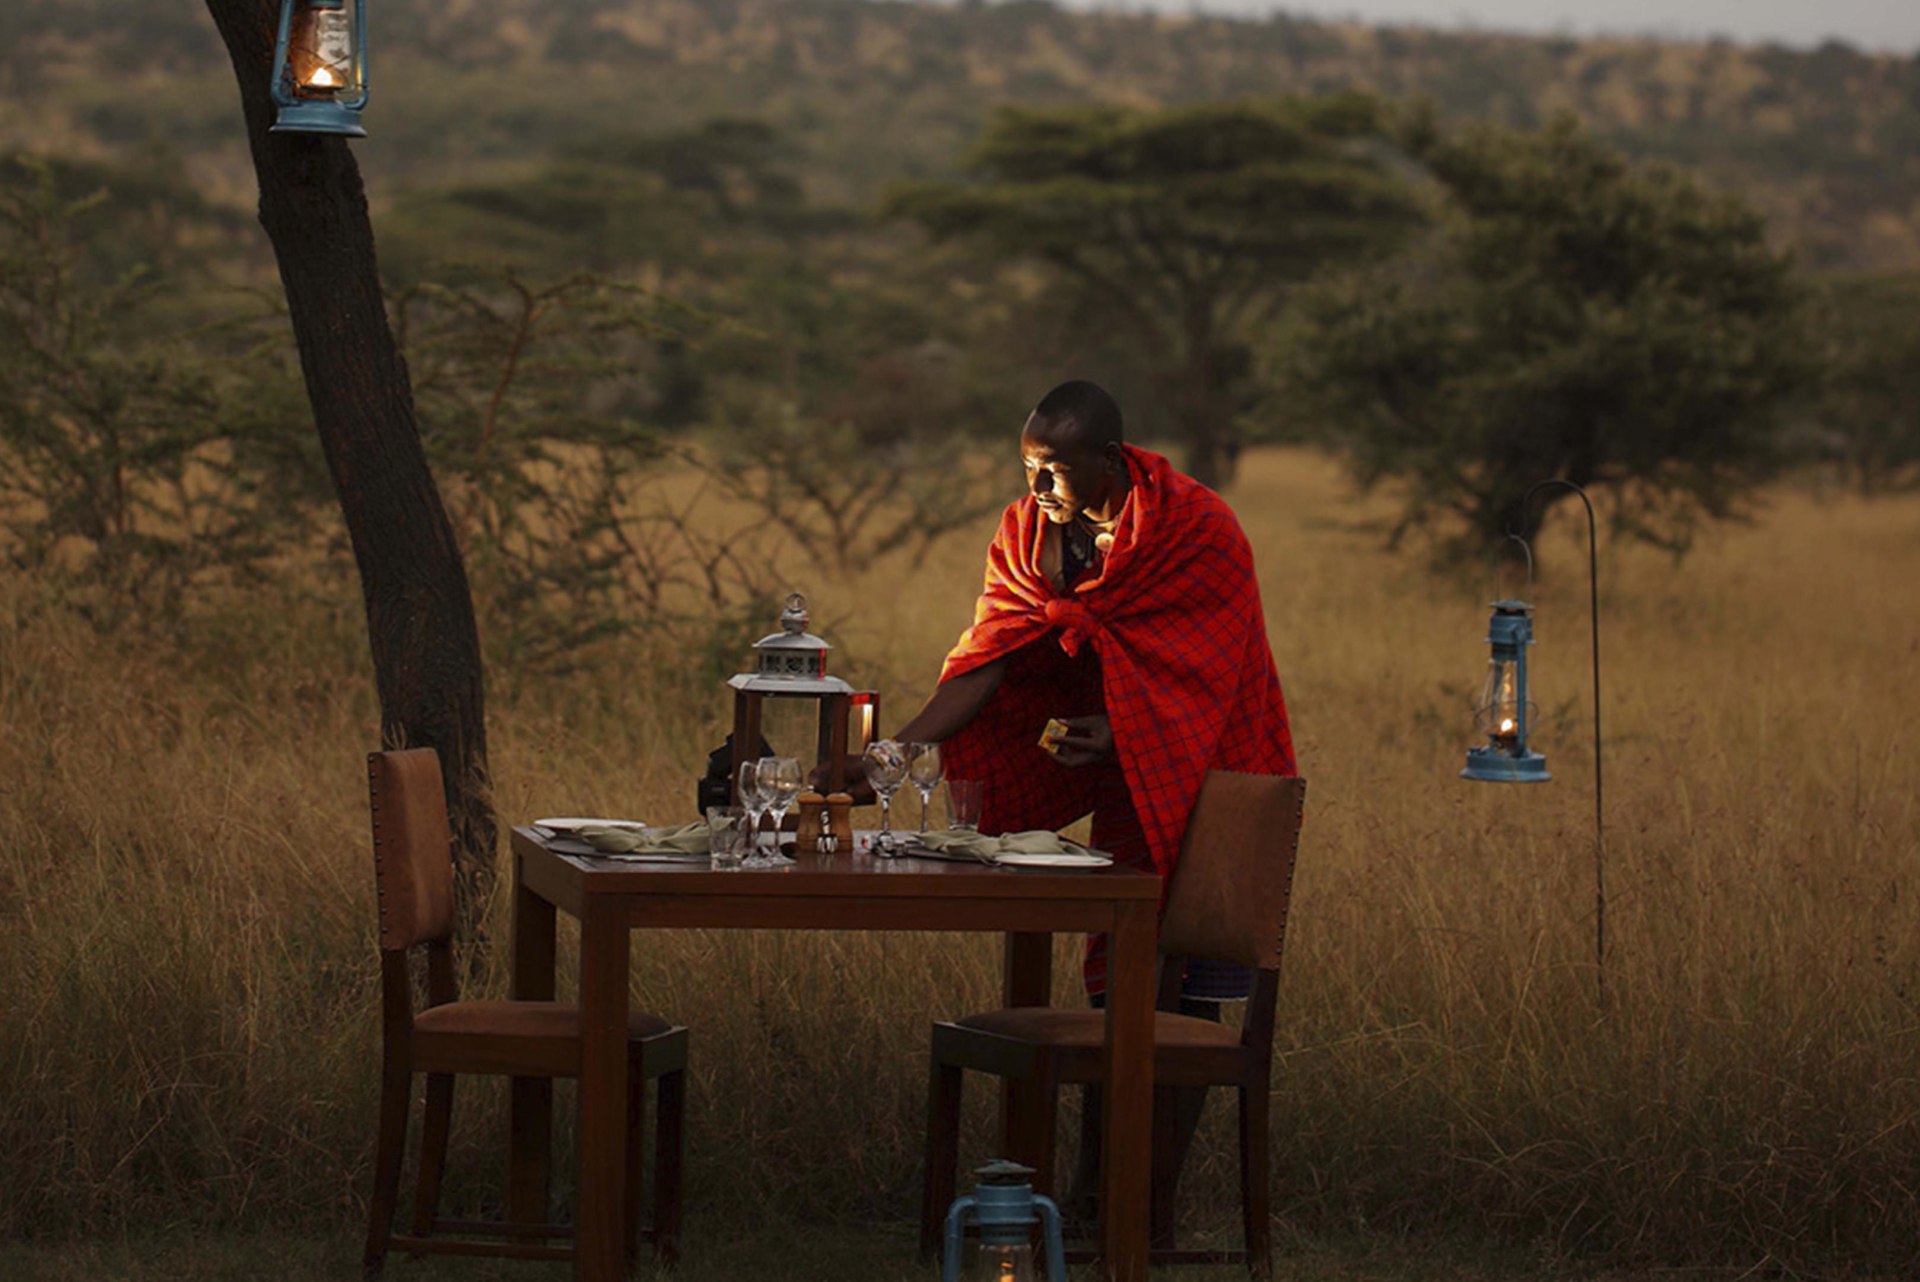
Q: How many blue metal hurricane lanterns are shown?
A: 3